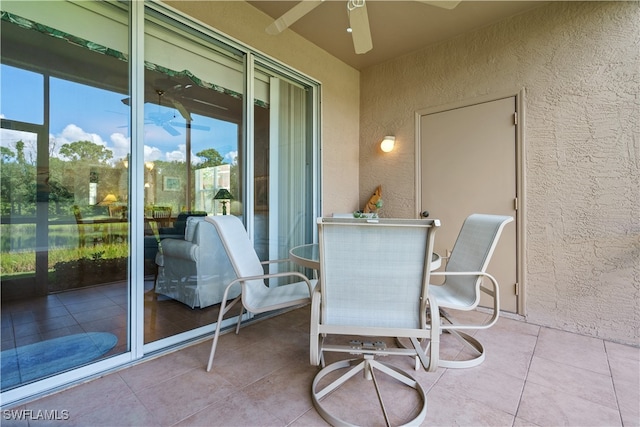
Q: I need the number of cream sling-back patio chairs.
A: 3